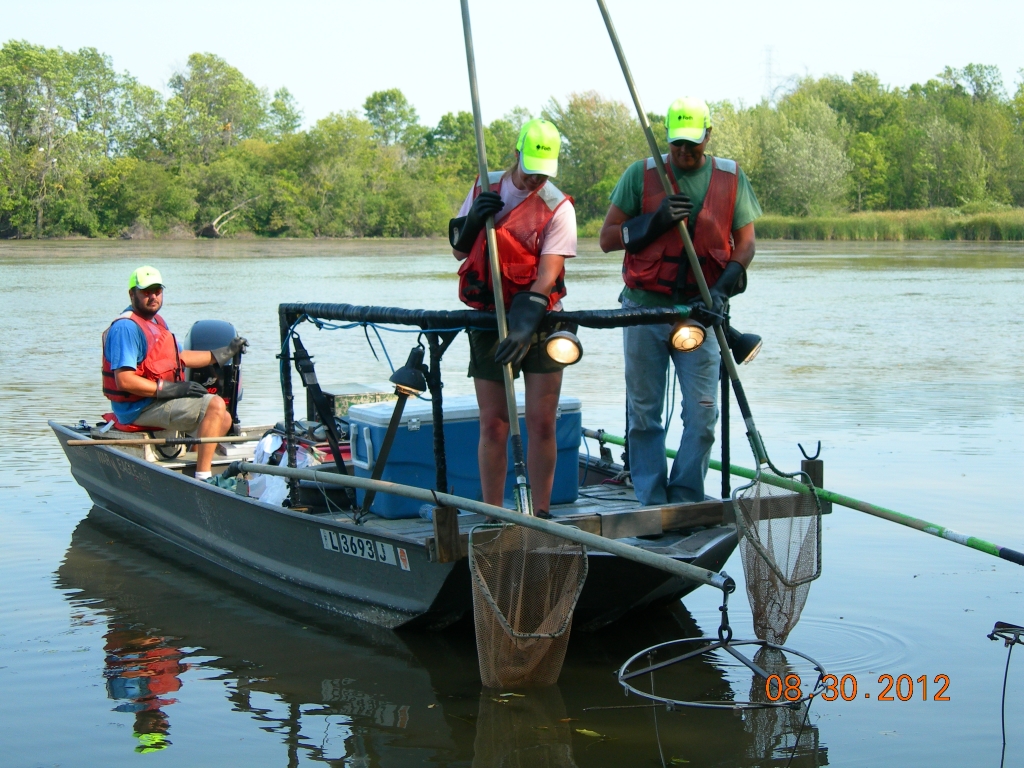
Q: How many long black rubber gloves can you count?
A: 6